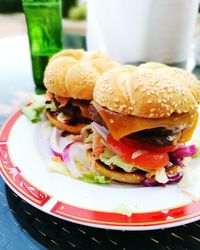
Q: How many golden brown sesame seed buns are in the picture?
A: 2